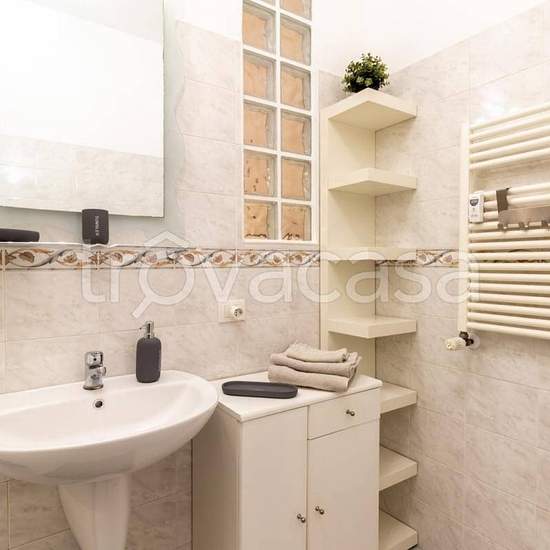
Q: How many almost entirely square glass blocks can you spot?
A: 10